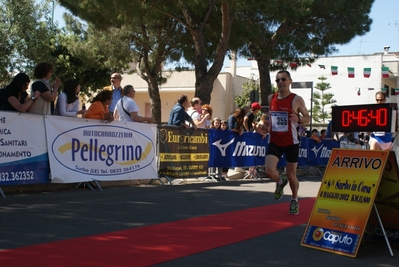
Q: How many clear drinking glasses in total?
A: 0